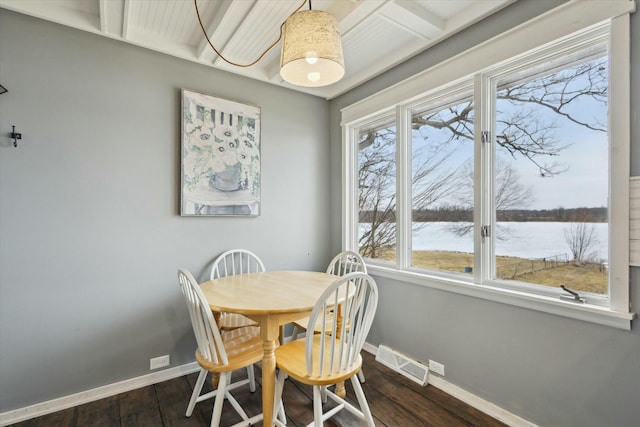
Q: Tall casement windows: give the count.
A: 3